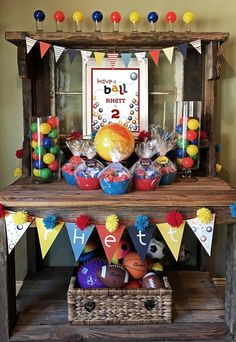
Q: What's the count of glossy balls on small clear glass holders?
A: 9